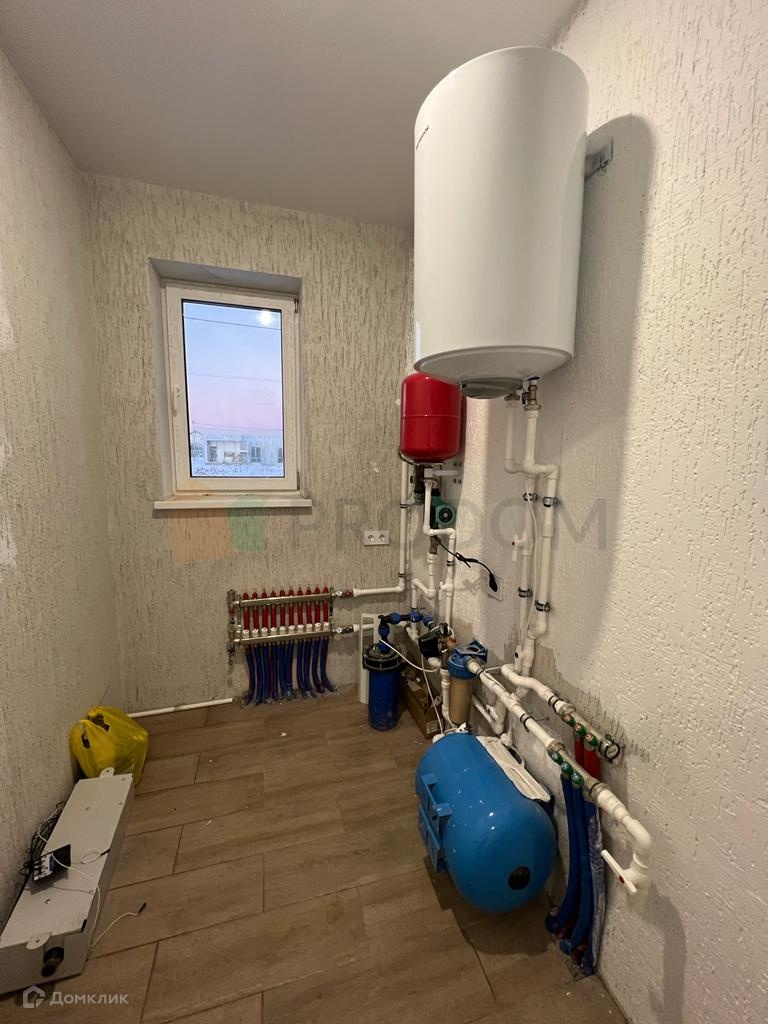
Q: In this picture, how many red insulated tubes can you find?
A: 12